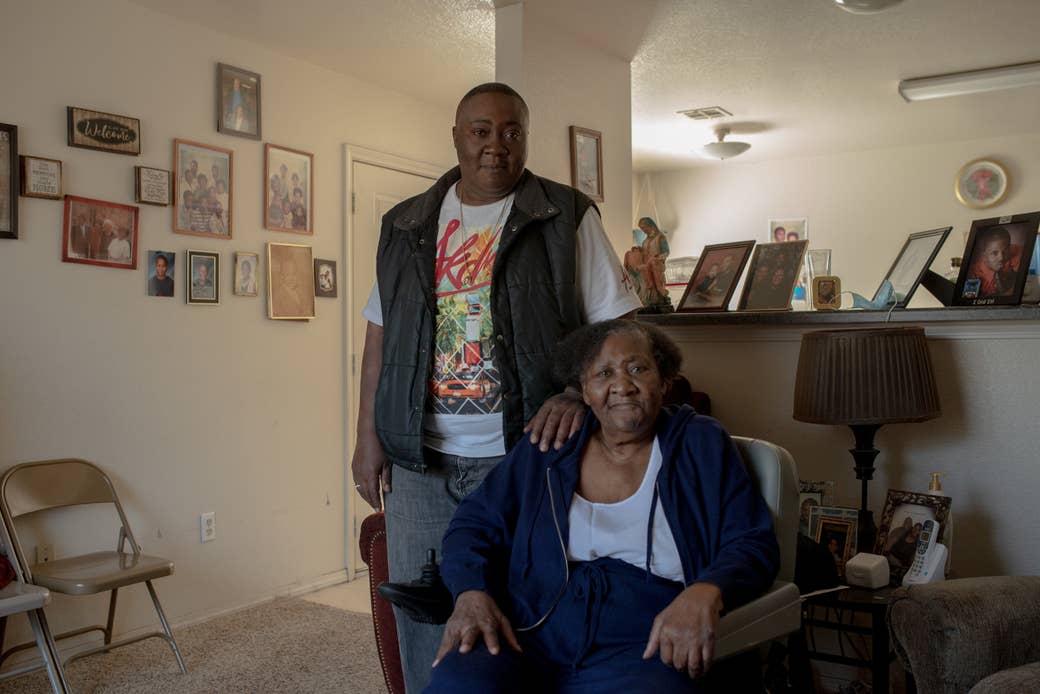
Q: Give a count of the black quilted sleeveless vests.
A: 1